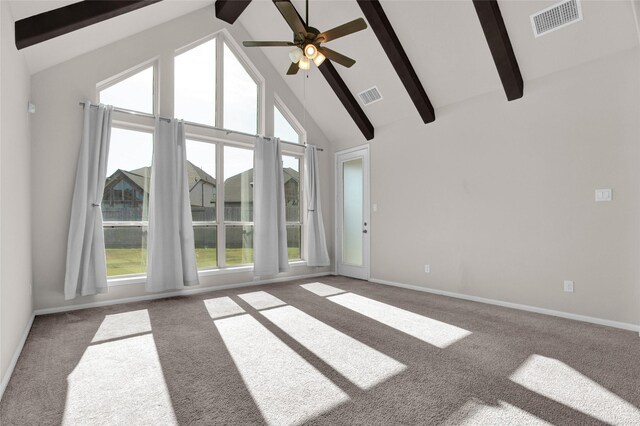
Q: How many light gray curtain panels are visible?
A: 4